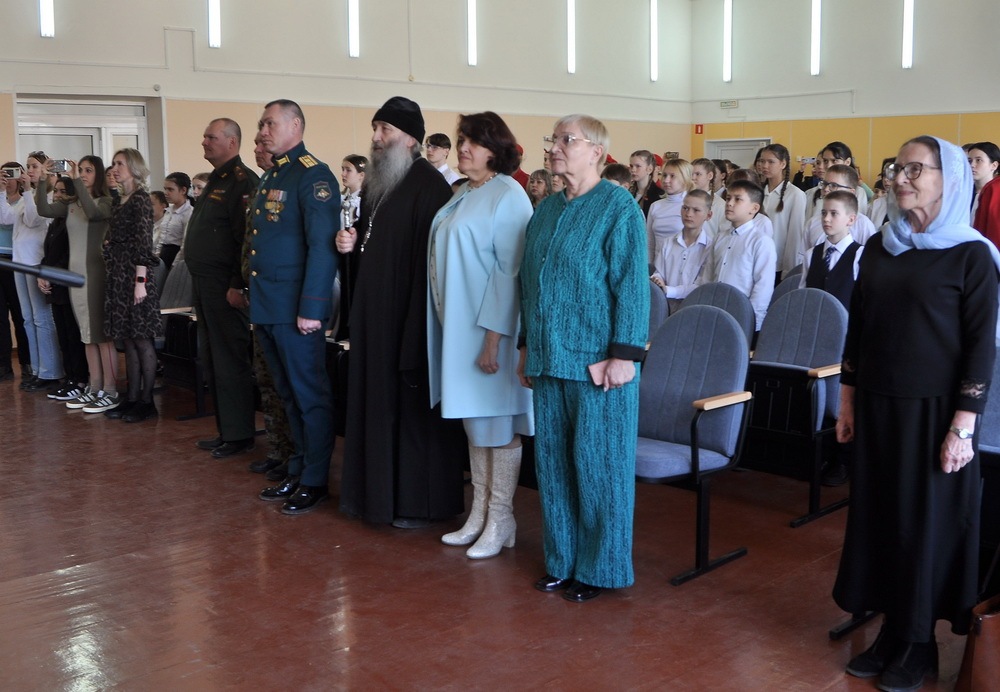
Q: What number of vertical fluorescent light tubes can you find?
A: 9